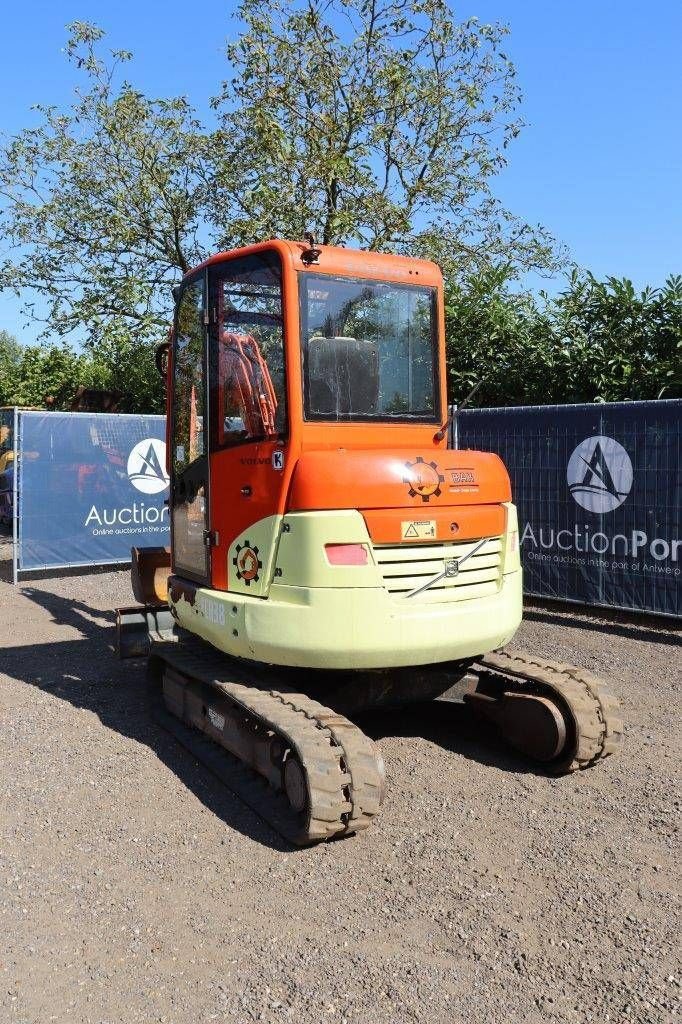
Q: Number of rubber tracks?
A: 2